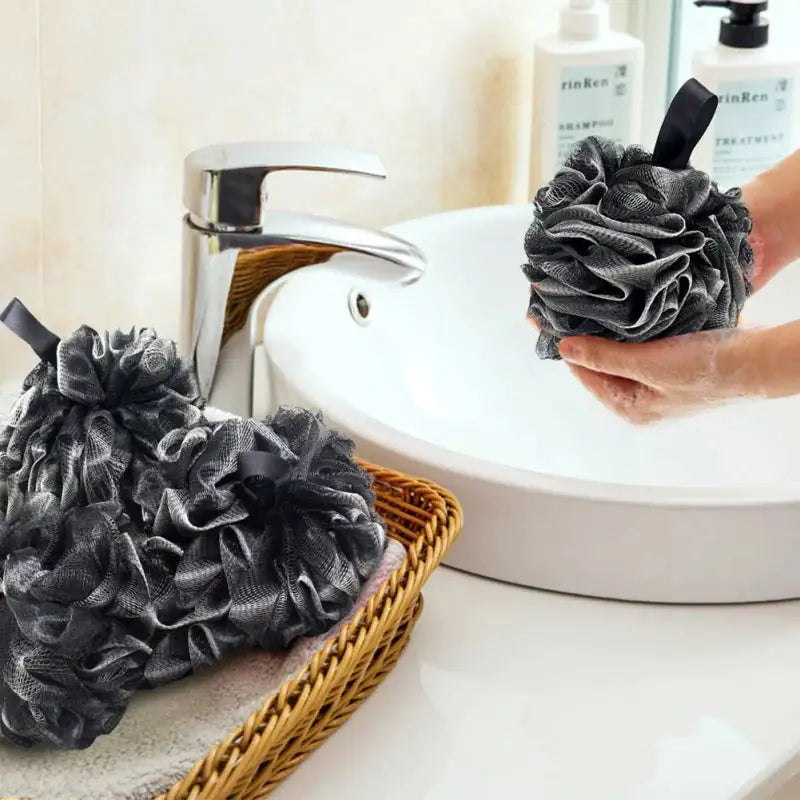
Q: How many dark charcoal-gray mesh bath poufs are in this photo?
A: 4